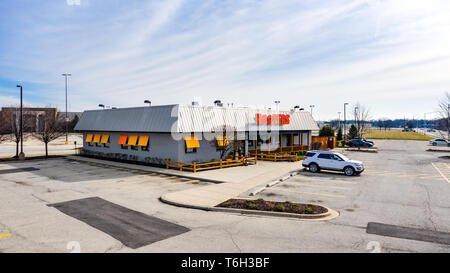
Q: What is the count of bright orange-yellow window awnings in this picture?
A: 8